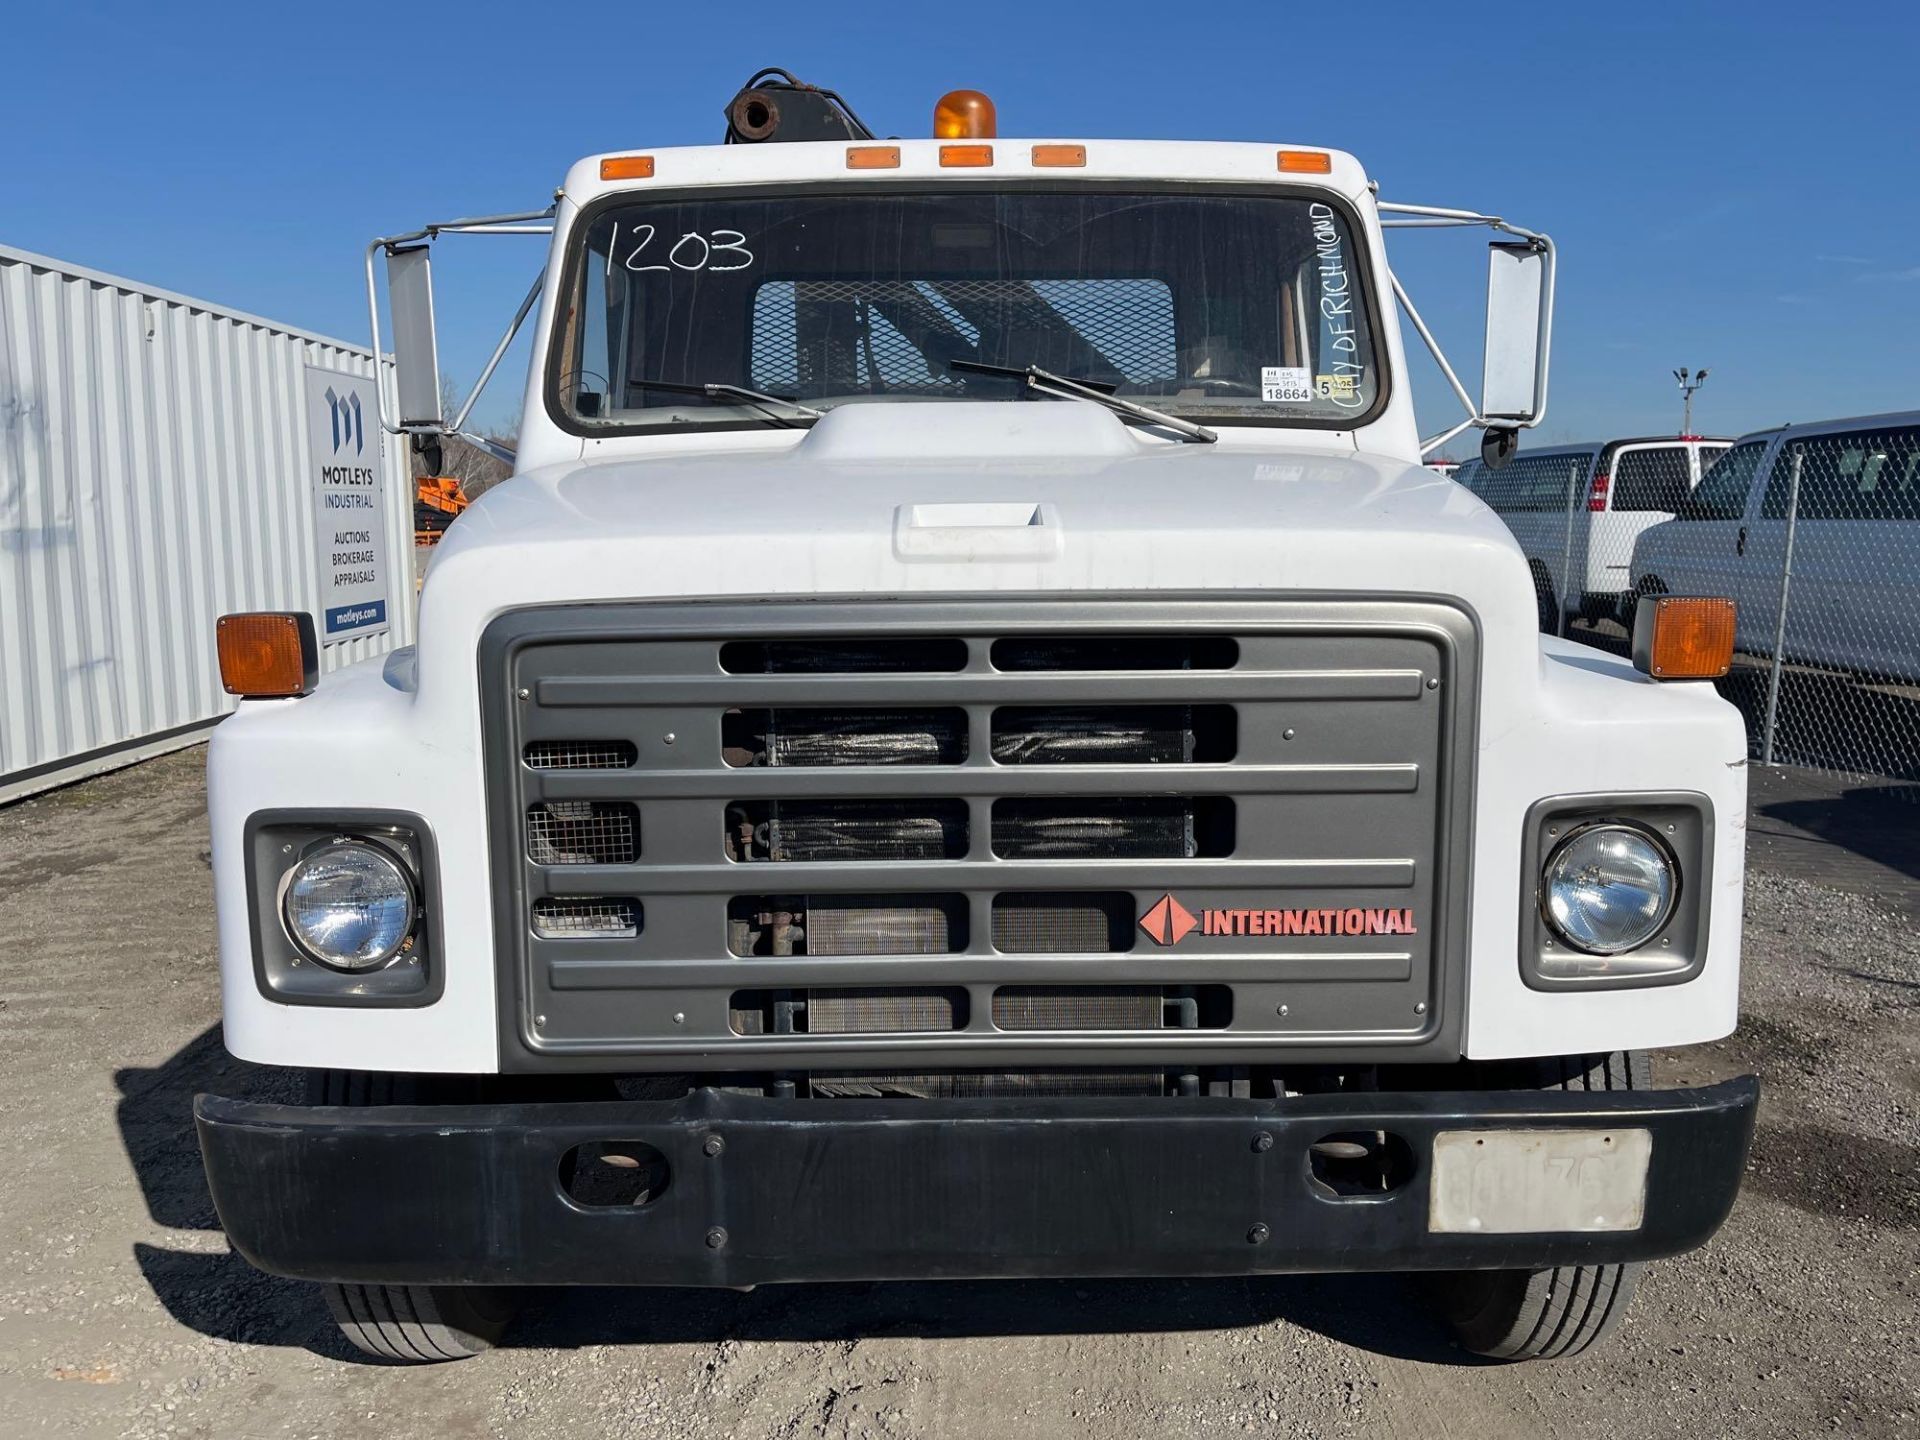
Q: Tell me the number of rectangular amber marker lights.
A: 5